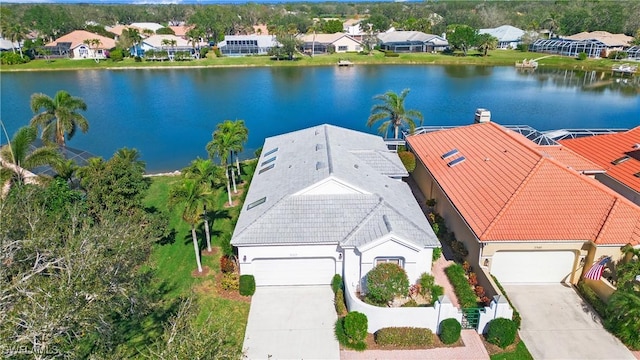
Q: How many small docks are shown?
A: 3